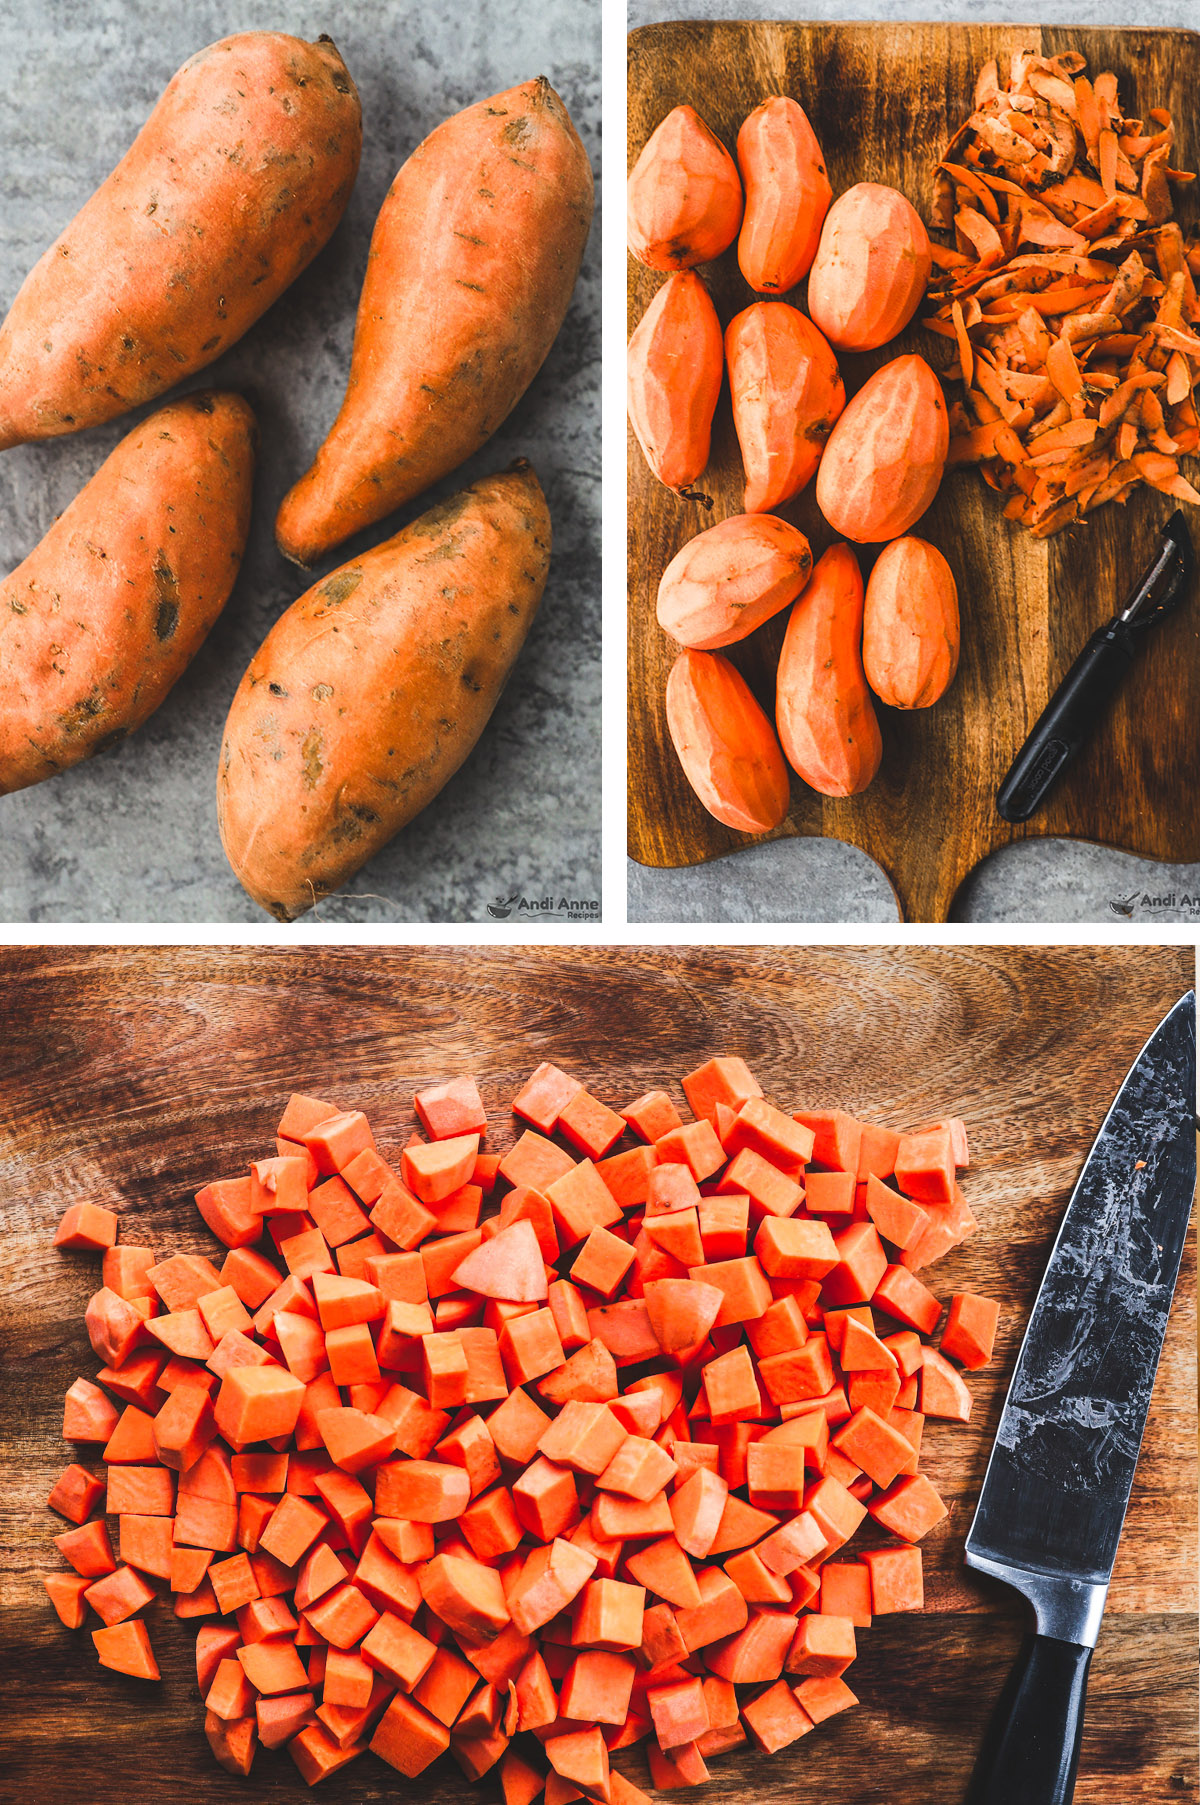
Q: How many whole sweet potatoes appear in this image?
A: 14